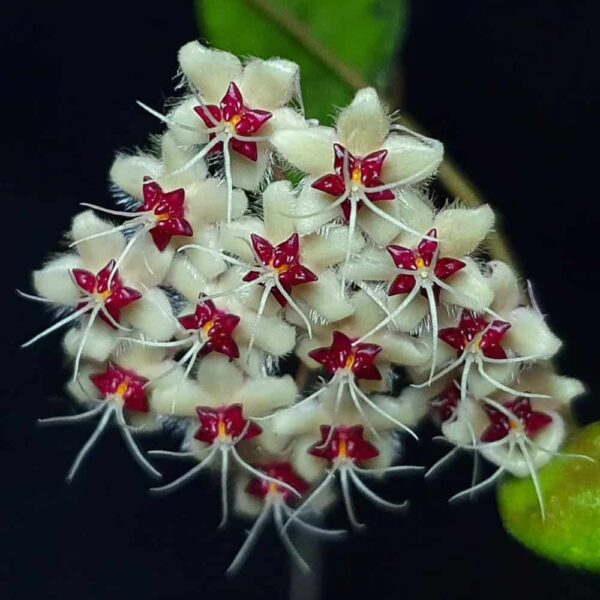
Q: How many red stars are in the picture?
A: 15